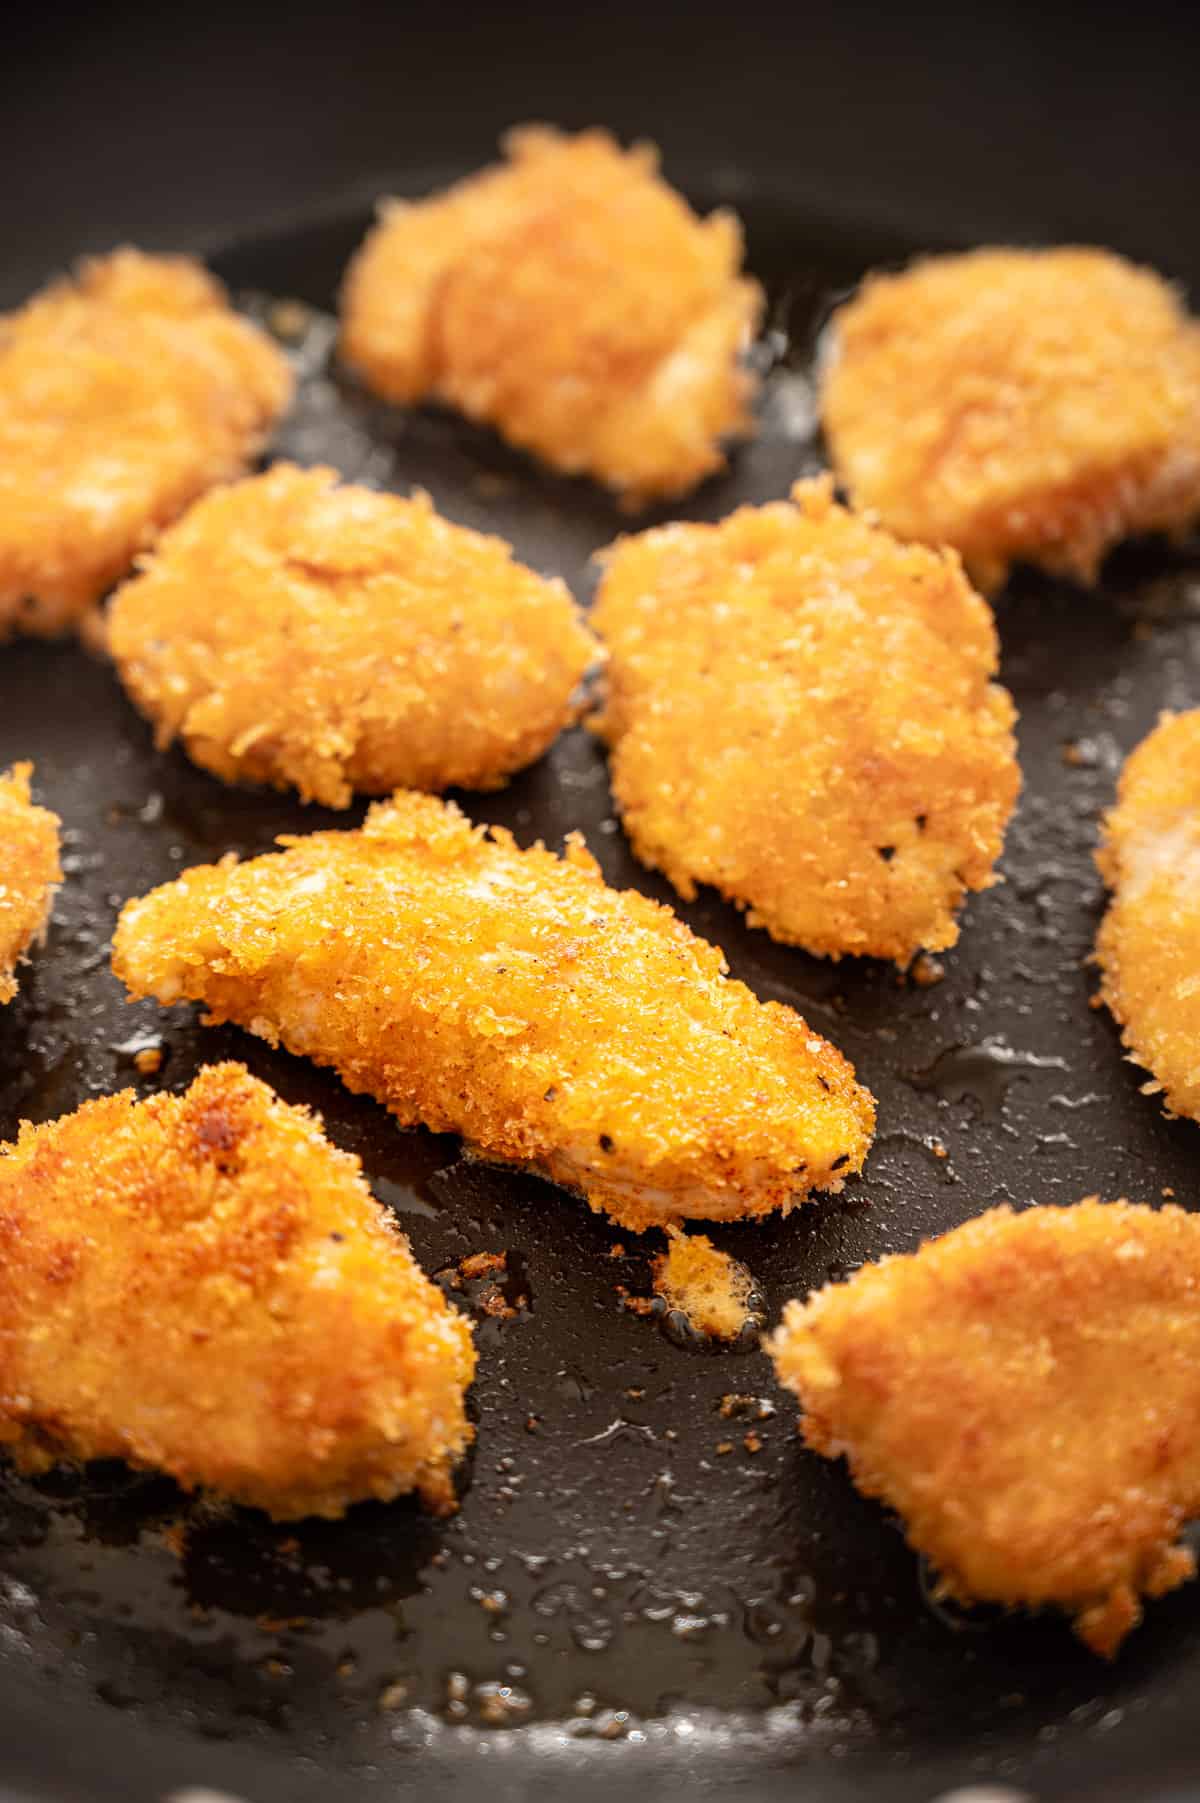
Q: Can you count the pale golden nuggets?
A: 10